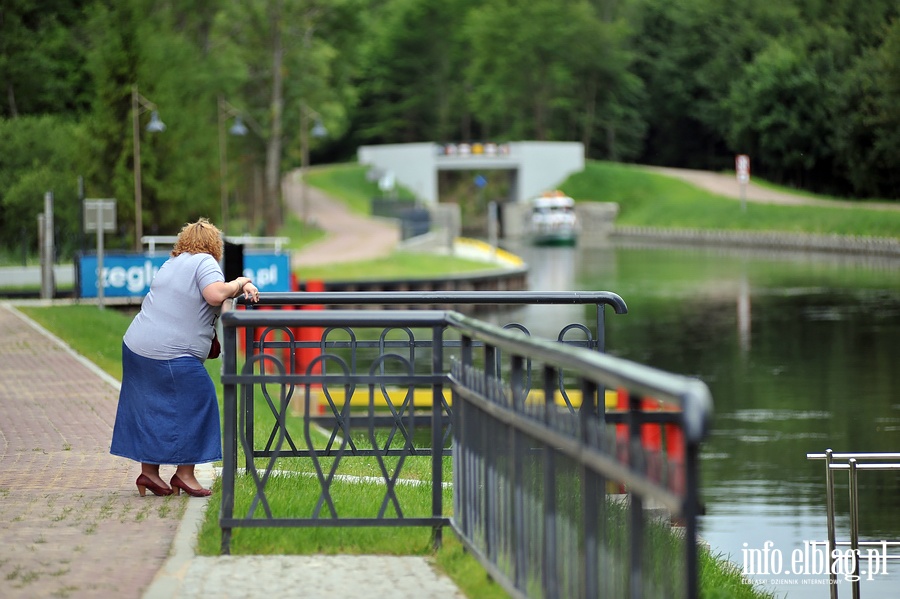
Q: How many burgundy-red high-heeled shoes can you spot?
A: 2